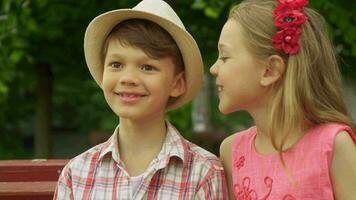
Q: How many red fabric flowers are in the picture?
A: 3